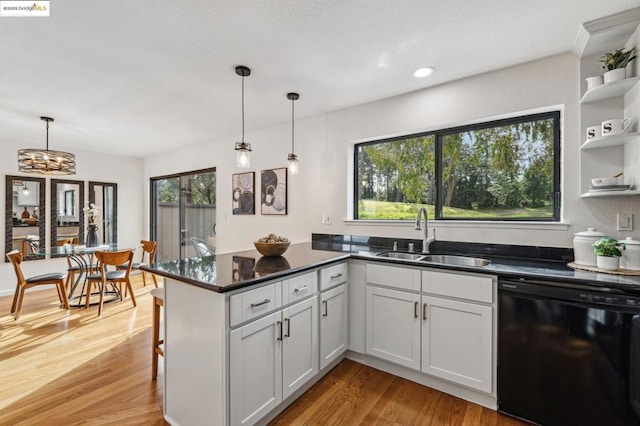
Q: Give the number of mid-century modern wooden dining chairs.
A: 4